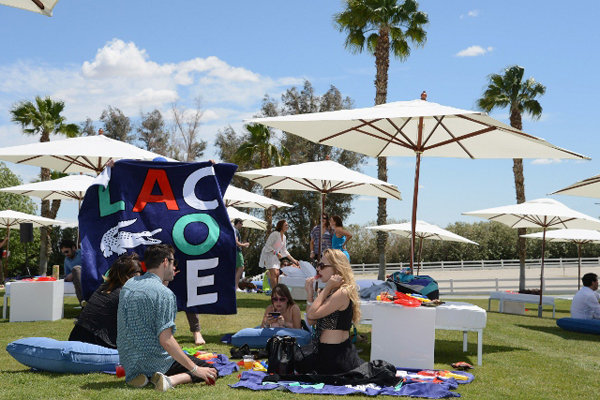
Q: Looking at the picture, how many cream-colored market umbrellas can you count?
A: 12